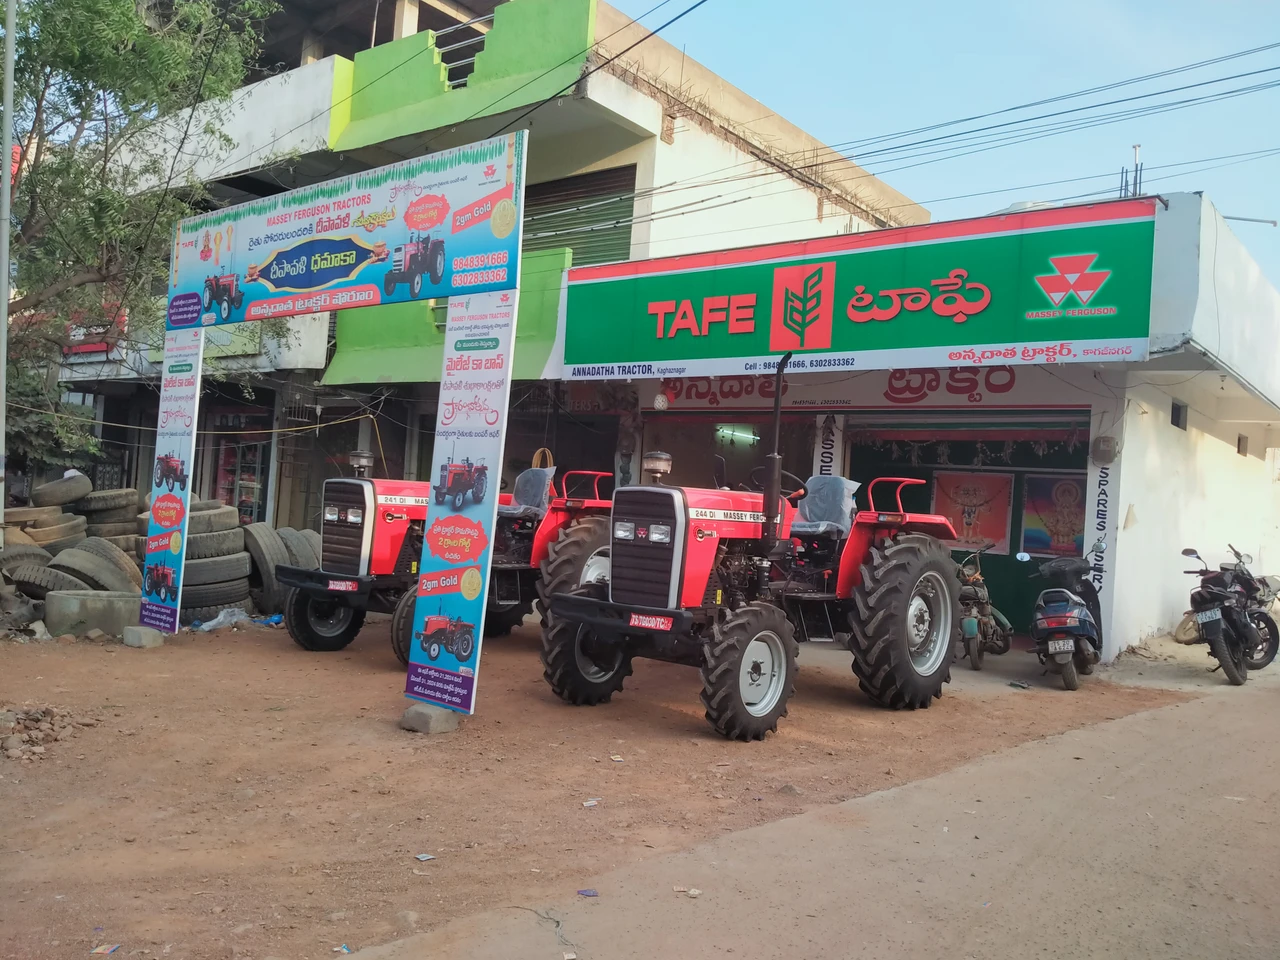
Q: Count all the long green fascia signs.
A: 1